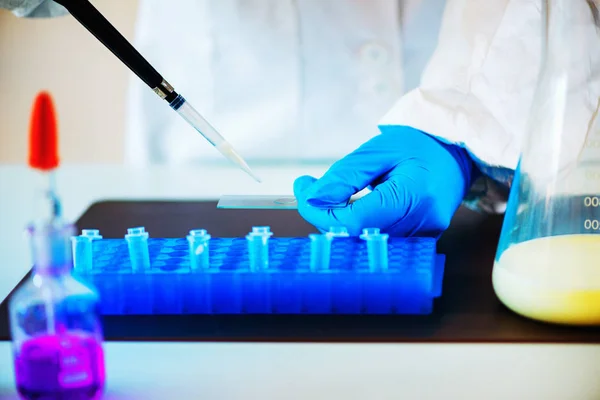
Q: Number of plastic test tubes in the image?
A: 6